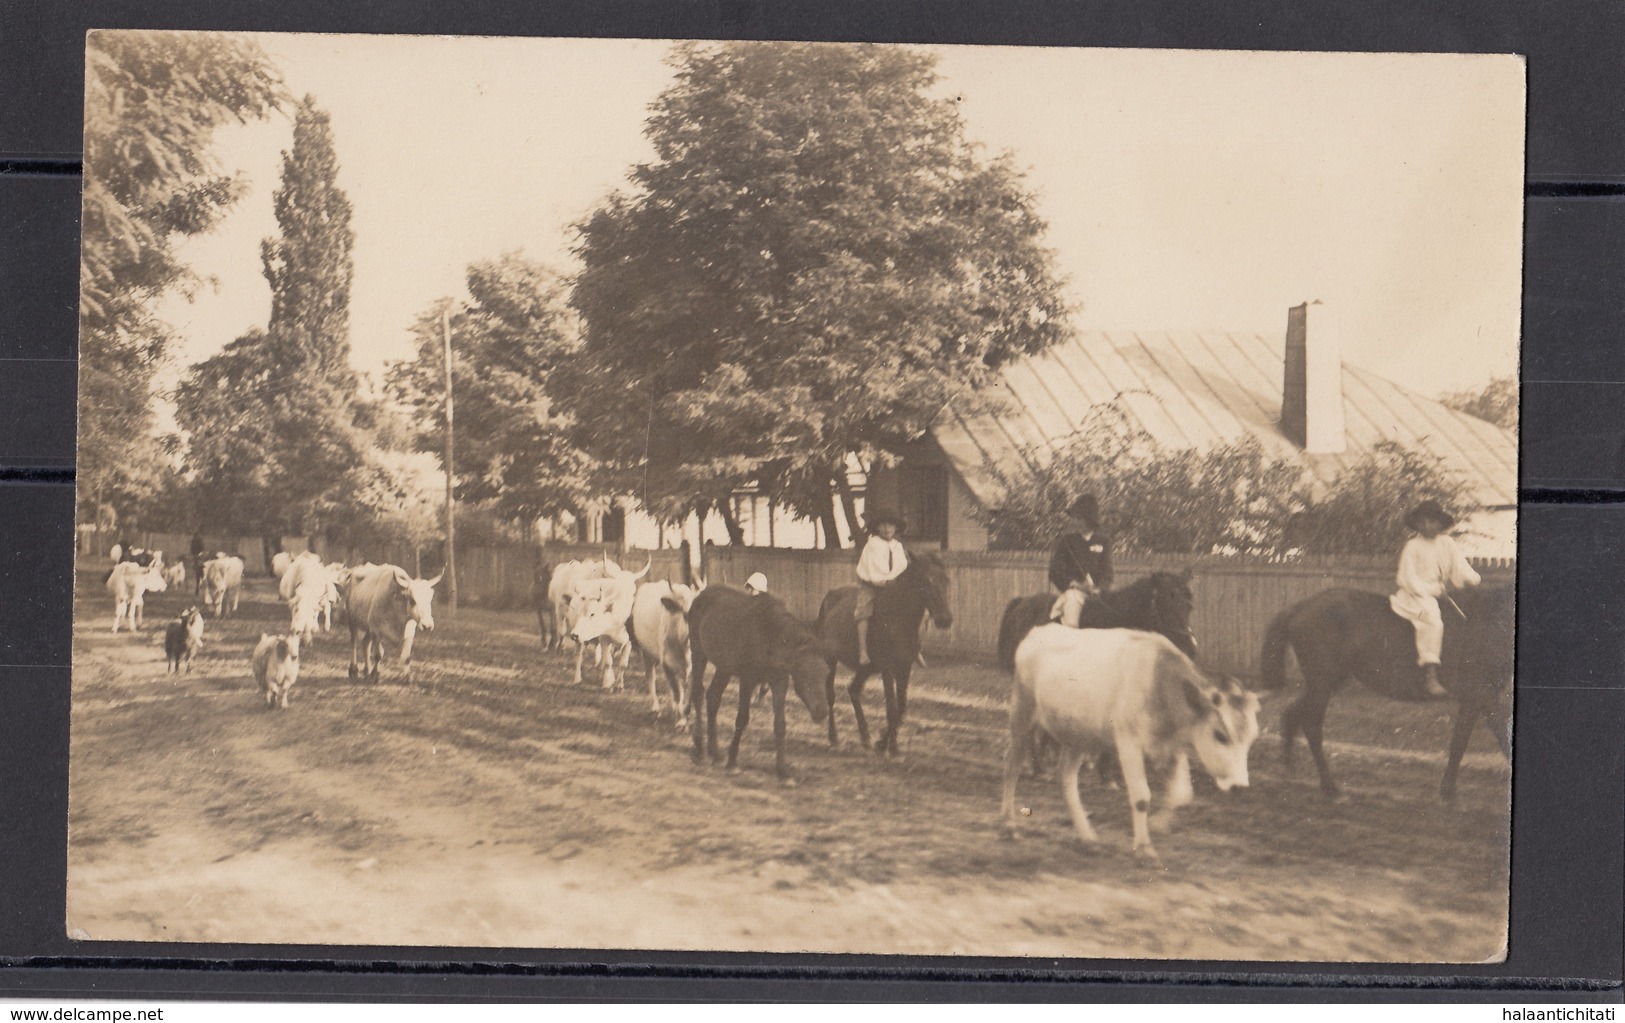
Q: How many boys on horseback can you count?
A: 3